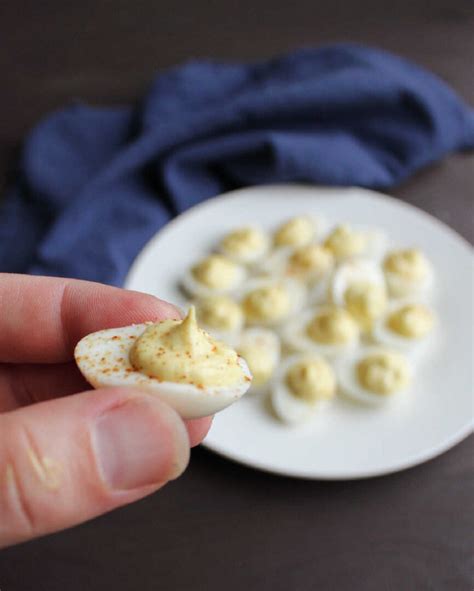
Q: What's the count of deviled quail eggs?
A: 15